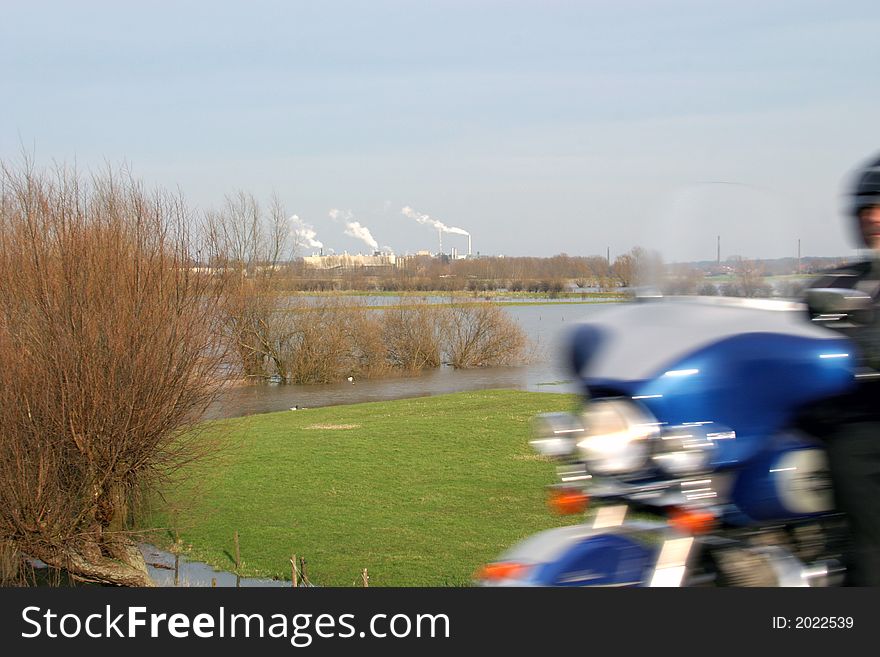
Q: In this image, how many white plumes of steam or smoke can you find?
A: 3